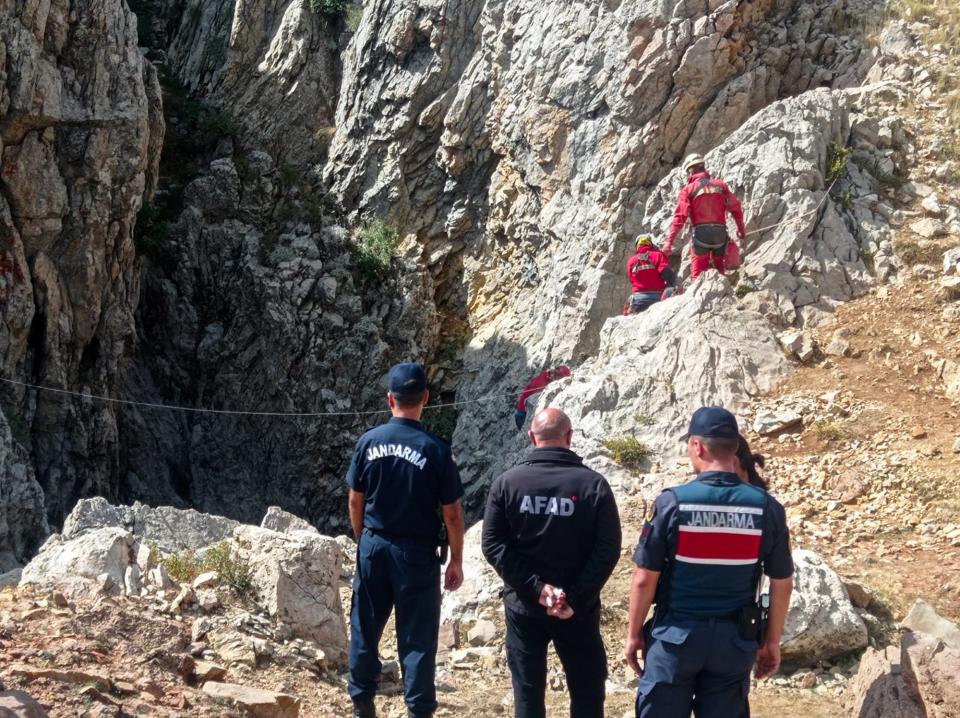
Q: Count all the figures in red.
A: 3